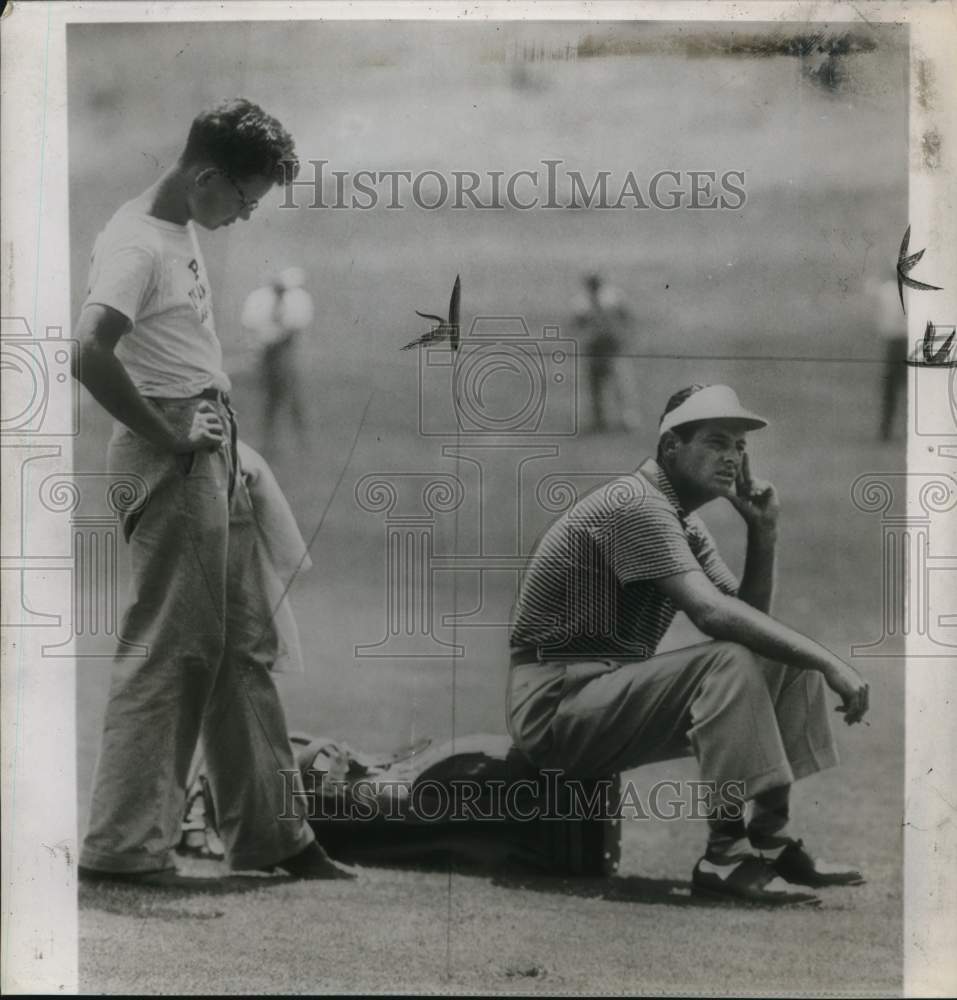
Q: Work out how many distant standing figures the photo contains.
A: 3